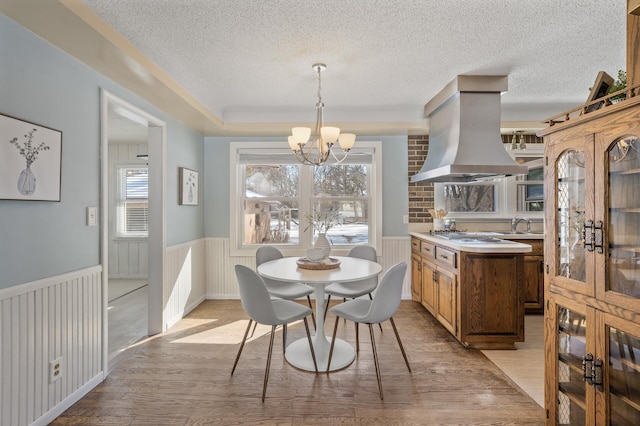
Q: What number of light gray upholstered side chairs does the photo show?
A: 4